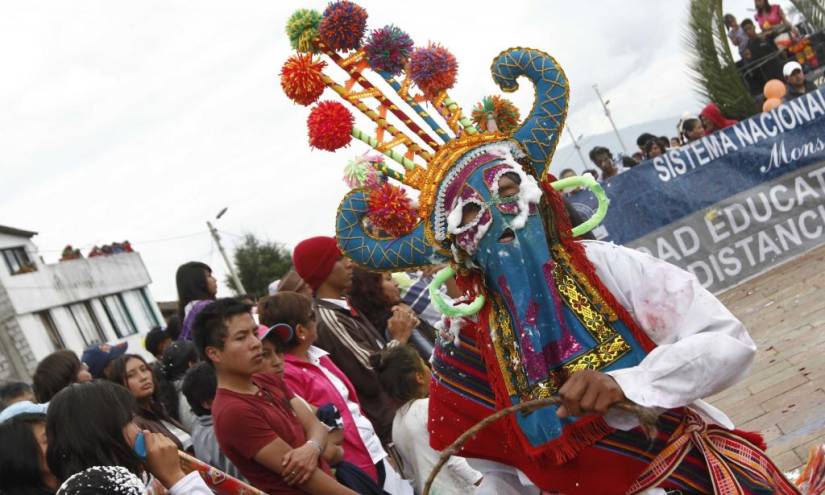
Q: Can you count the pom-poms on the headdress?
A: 9